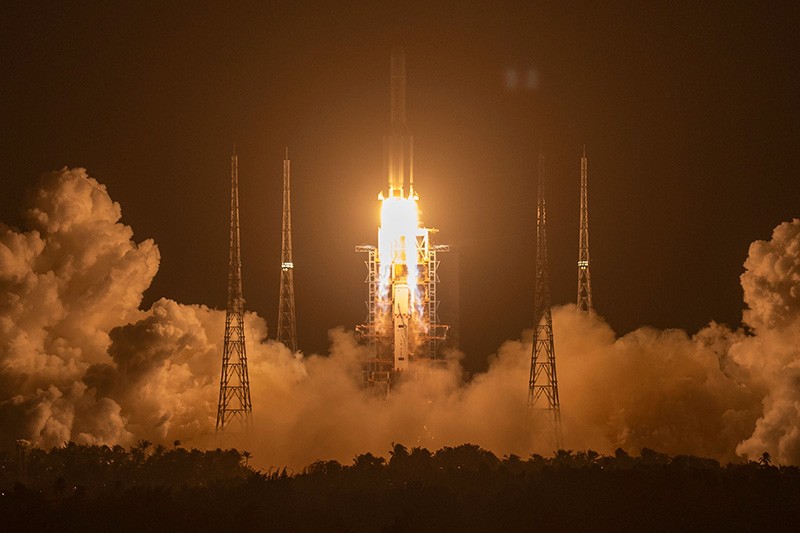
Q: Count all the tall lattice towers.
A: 4